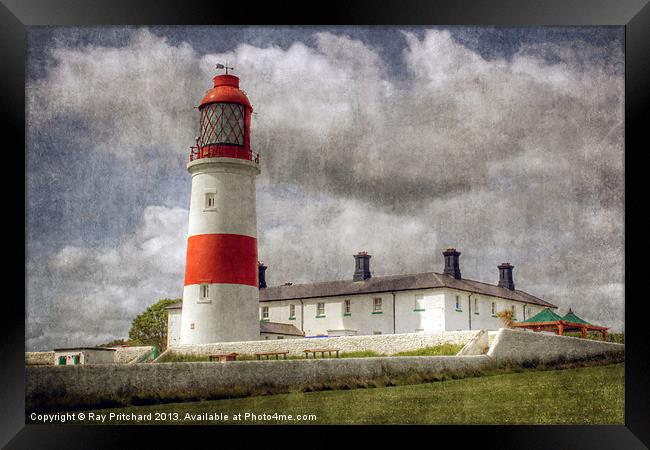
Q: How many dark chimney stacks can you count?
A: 4